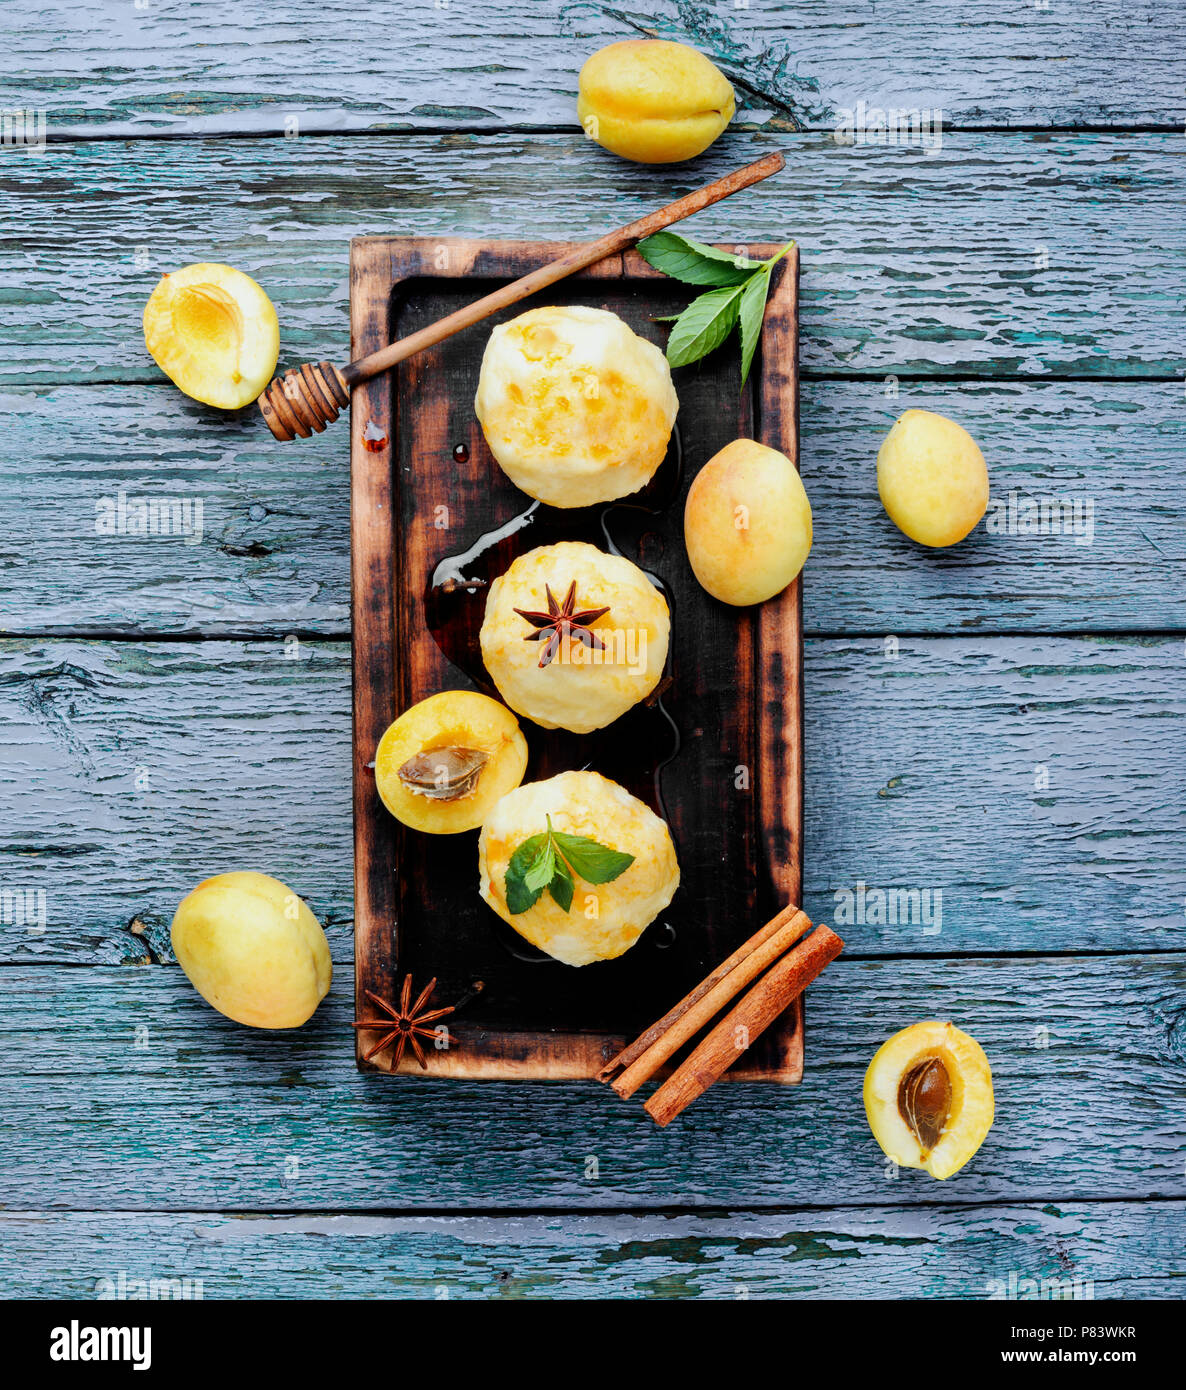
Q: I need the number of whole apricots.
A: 4